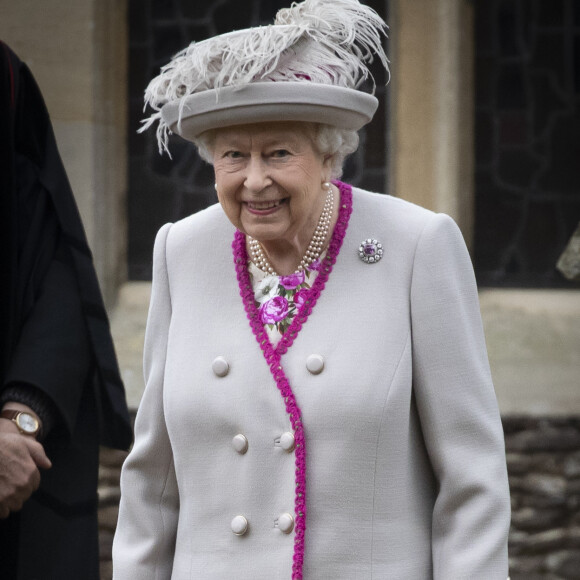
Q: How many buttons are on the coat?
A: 6